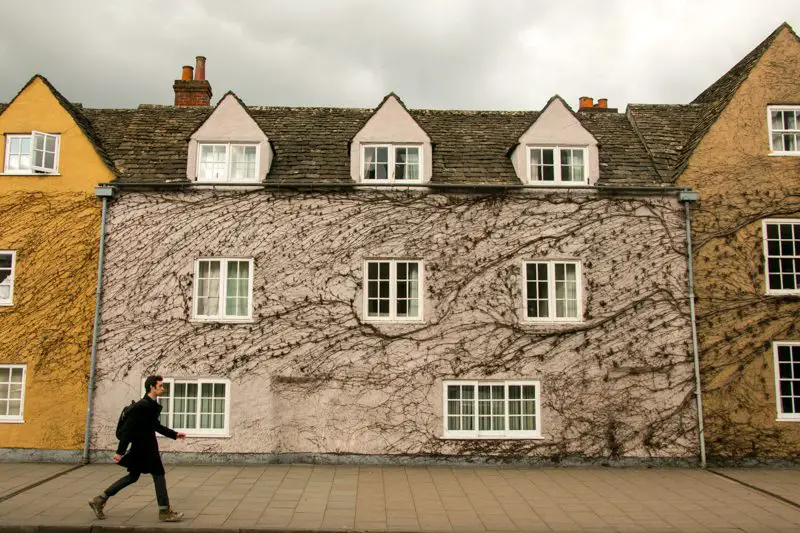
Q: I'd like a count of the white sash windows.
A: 14